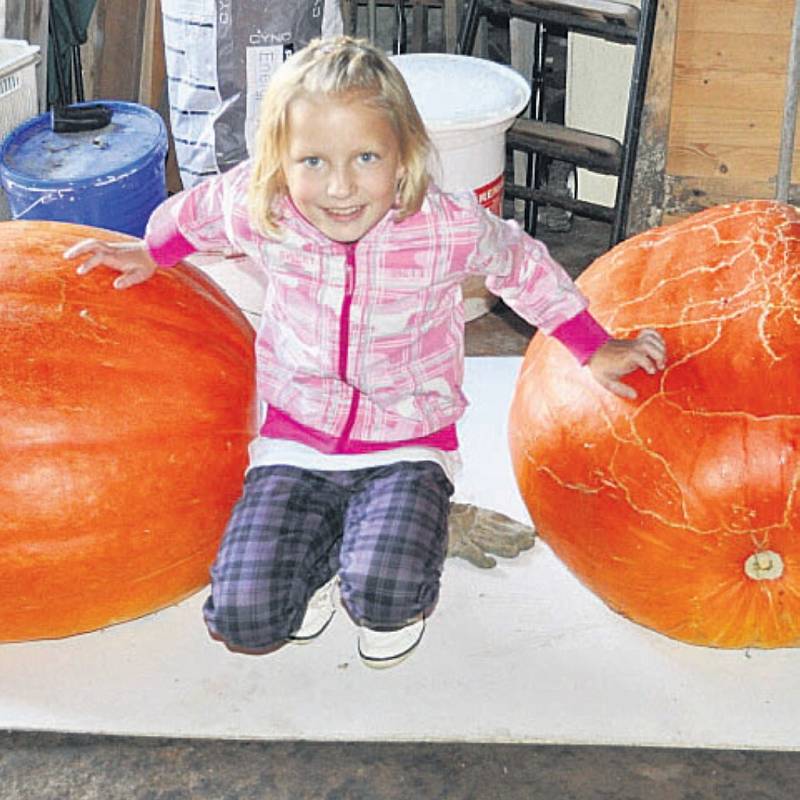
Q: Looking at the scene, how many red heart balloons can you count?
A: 0